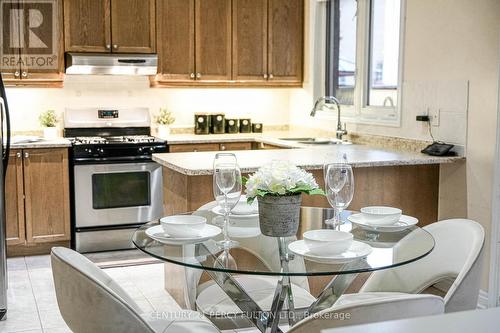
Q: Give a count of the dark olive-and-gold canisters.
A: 5